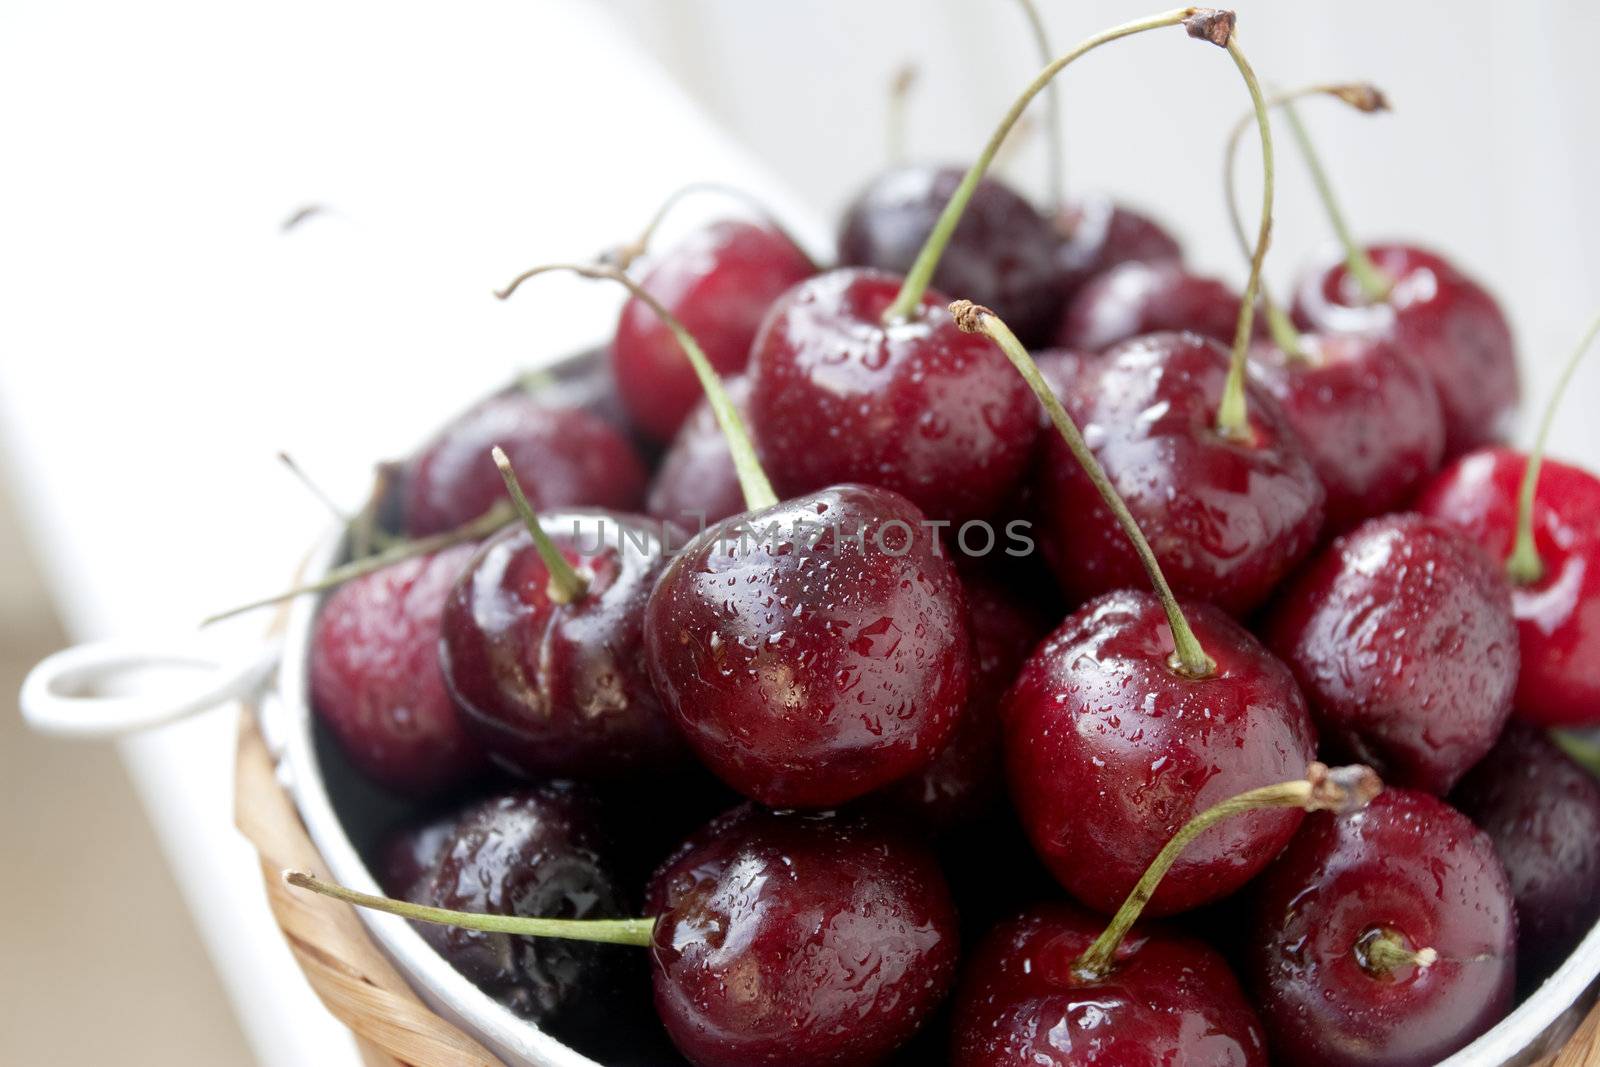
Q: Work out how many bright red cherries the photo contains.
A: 1